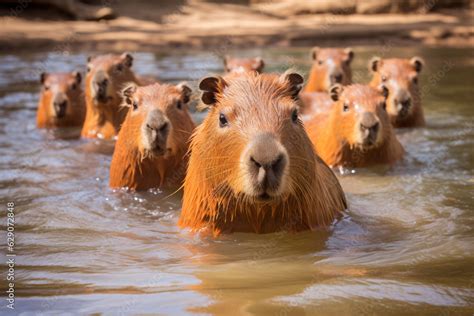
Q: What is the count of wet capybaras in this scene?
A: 8